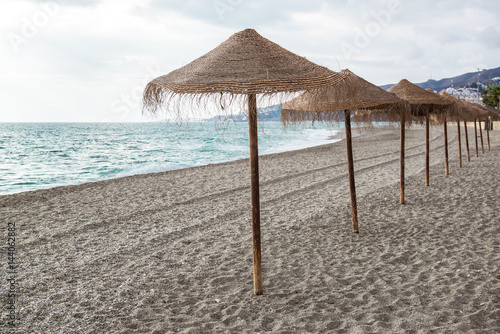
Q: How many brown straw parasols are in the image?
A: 10